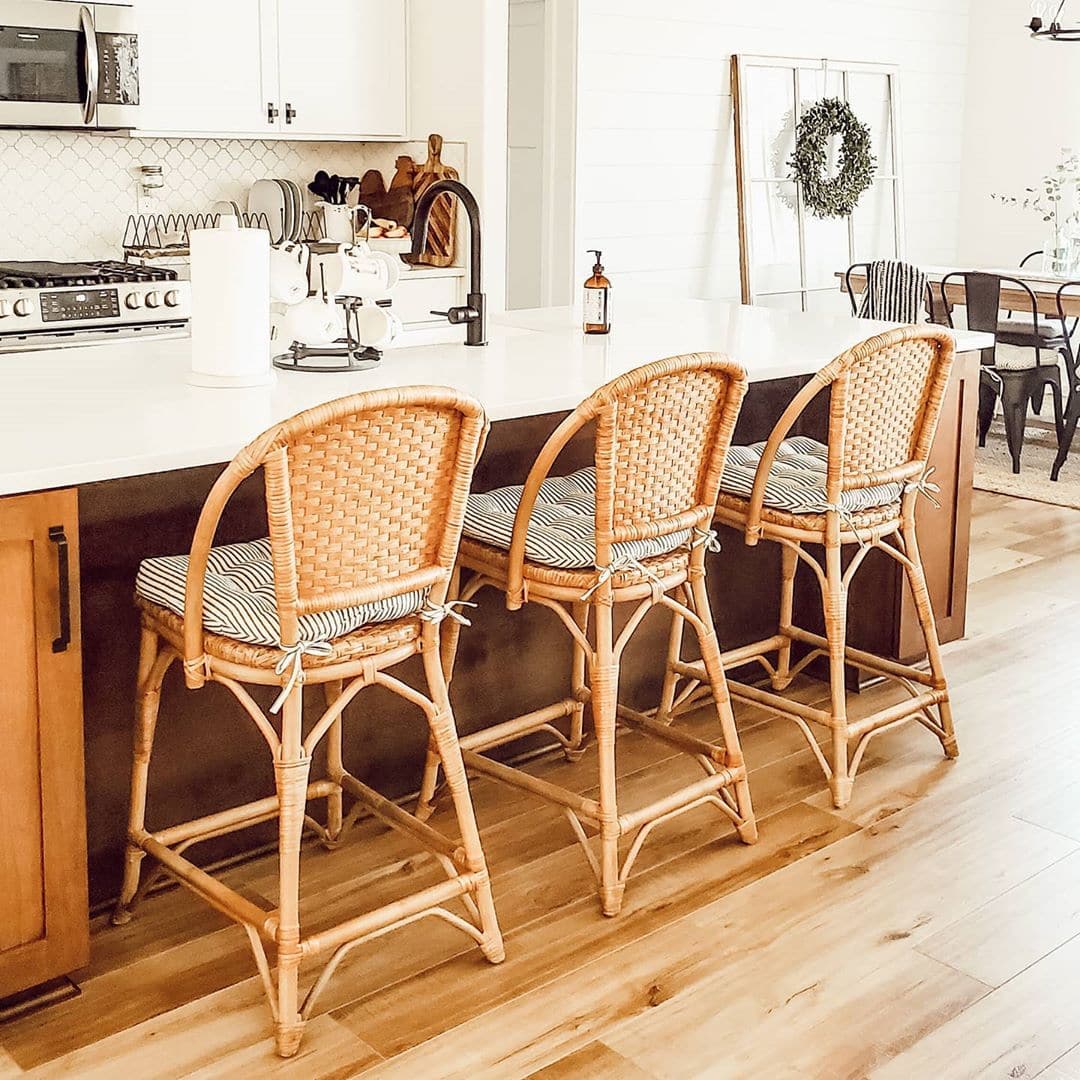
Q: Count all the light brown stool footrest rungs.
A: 12